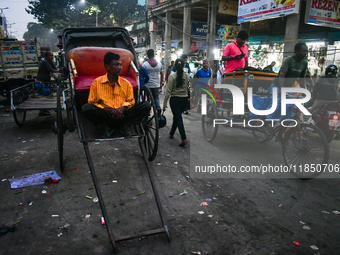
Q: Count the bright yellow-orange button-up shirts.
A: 1